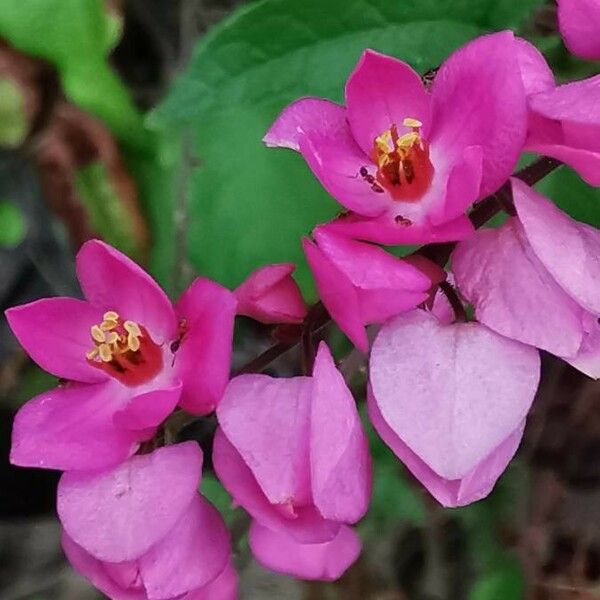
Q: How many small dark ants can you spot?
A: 3